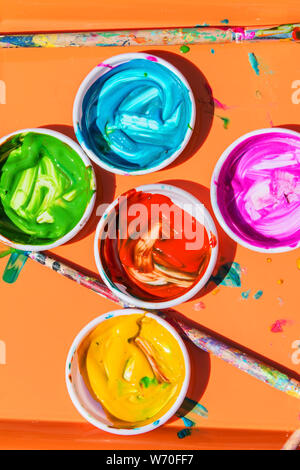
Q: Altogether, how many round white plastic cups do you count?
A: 5